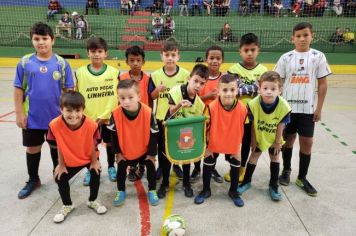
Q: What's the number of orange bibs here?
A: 5